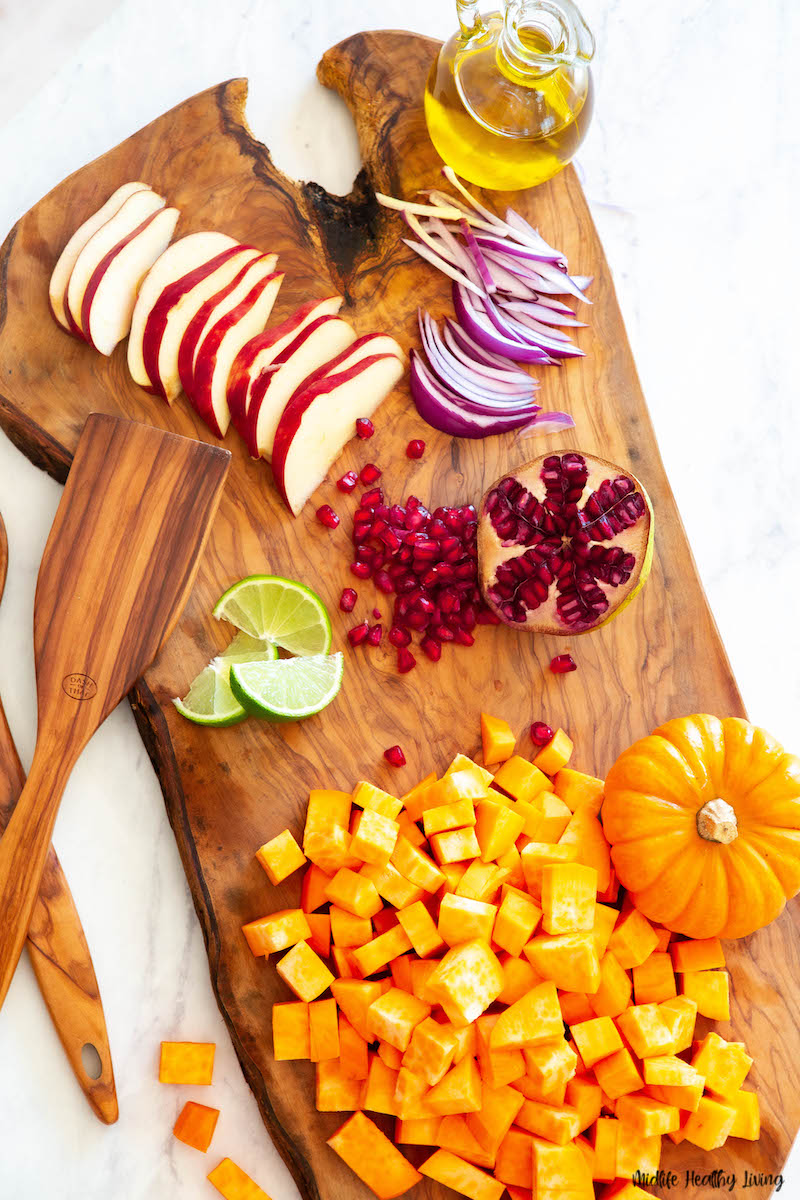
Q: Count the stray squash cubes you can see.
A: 3